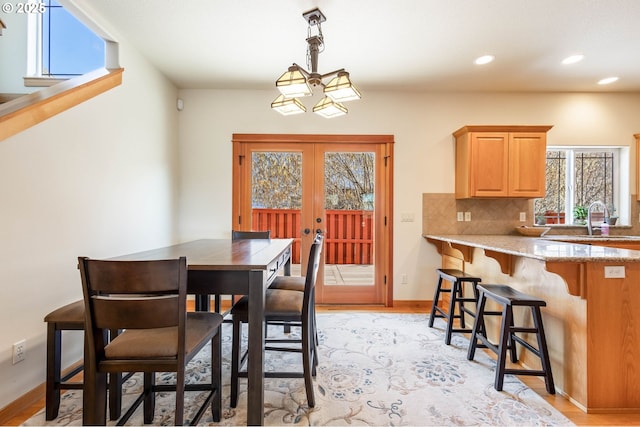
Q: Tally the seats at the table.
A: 5